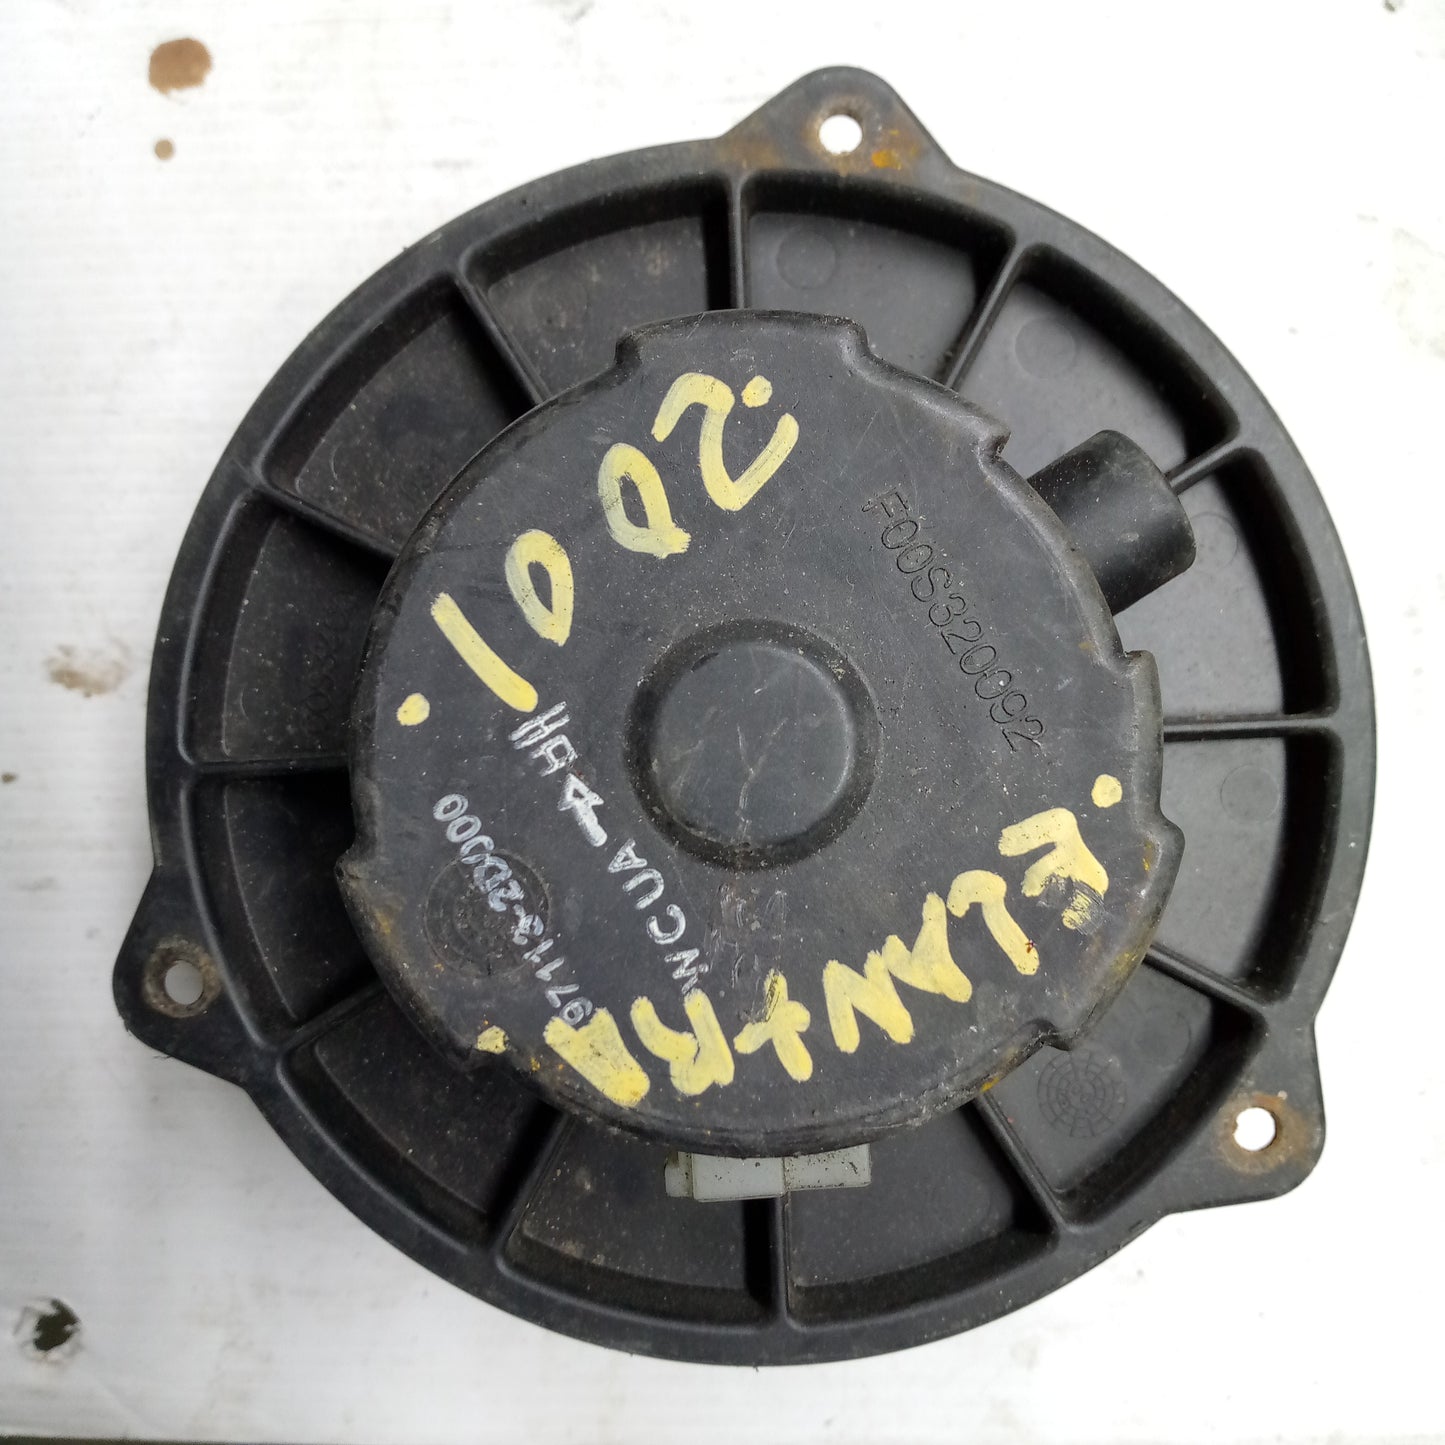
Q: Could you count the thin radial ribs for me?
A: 12